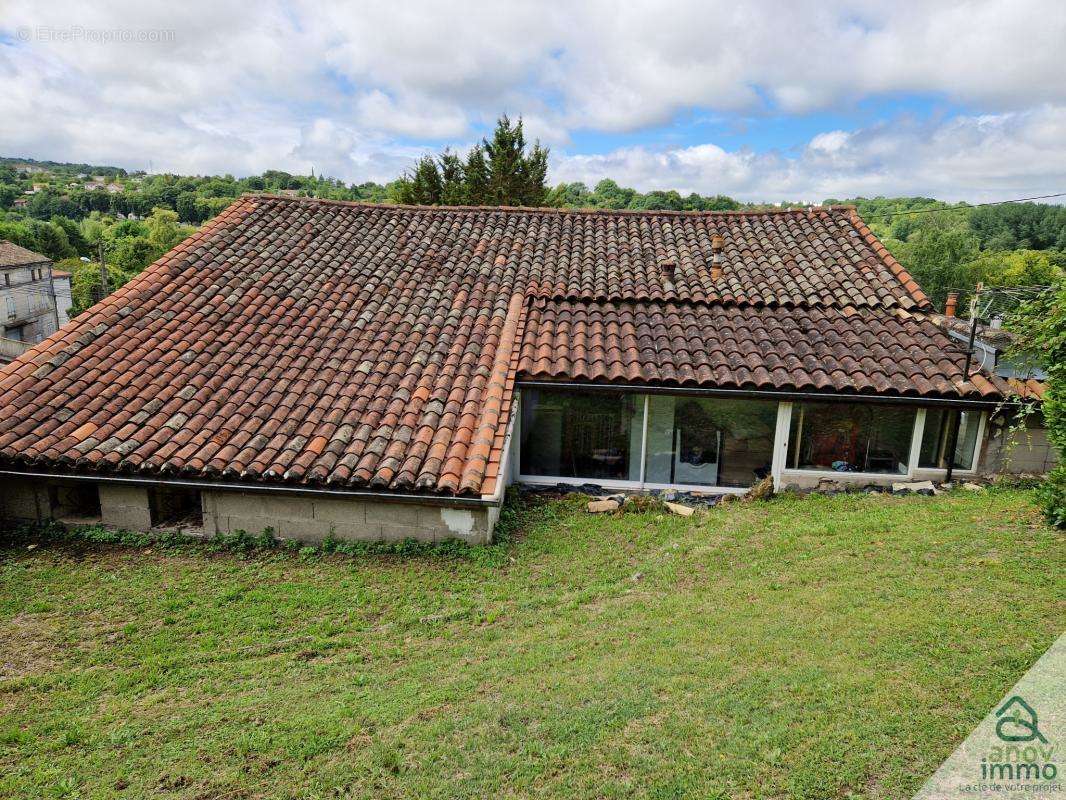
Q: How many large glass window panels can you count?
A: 4